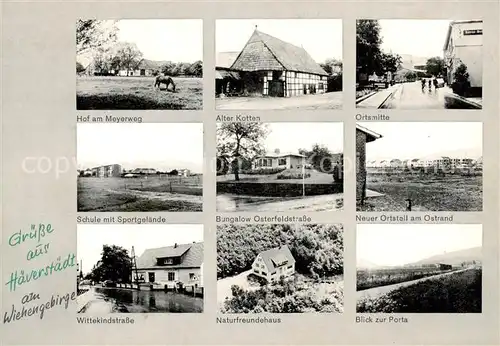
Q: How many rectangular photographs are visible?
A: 9